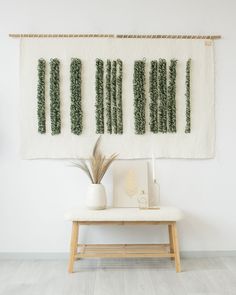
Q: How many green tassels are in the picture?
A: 12